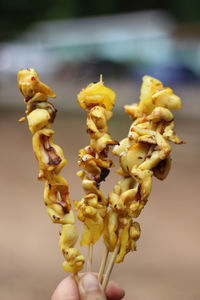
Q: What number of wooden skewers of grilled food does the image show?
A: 4